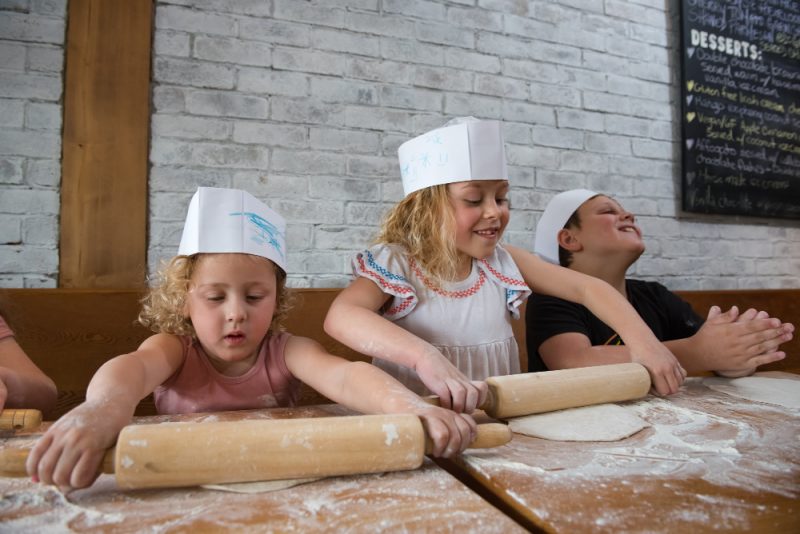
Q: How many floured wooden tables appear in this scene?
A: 2